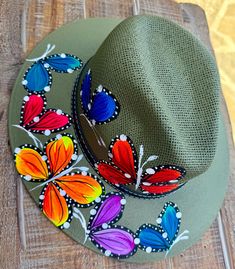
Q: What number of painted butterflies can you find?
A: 7